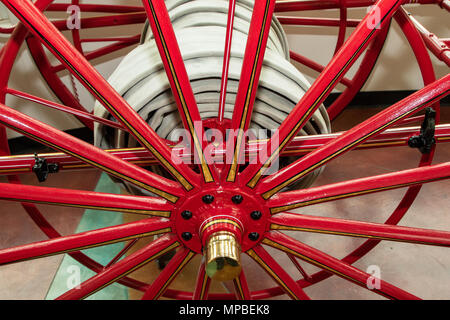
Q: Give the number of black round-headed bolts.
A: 6